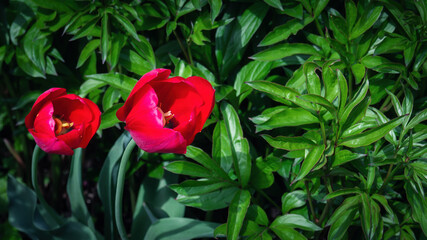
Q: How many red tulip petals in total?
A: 12